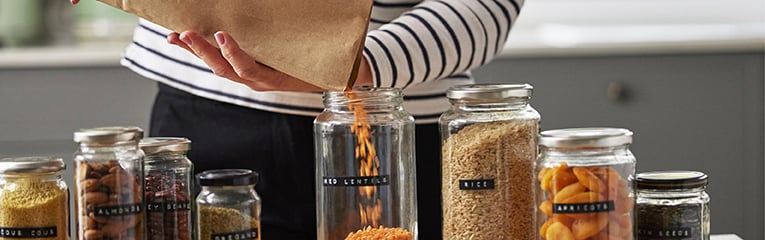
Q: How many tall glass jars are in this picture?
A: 2